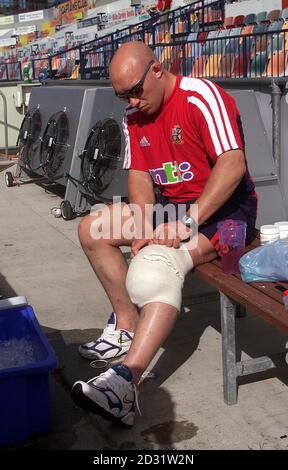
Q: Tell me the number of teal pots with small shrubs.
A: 0